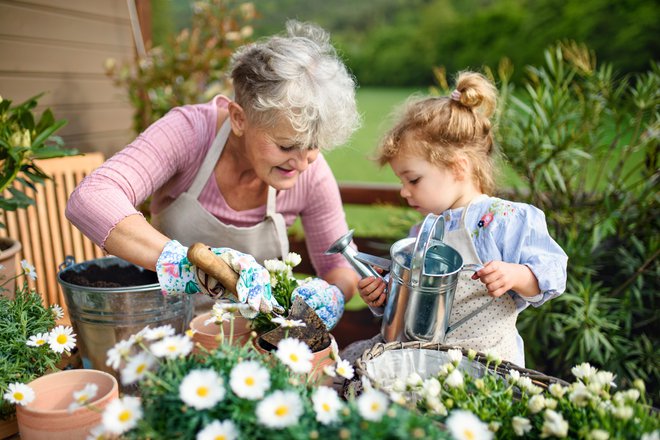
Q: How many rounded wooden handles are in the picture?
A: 1